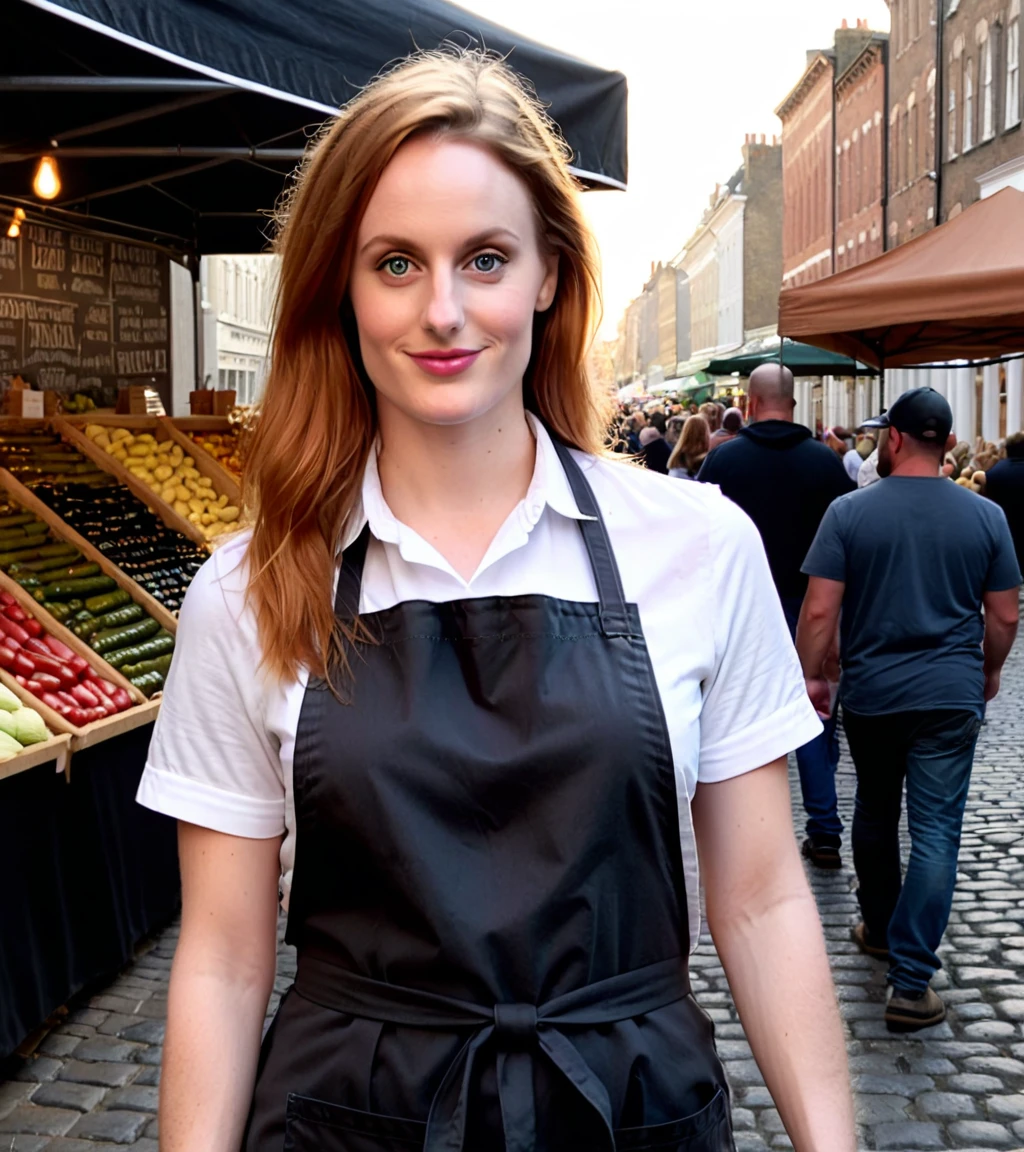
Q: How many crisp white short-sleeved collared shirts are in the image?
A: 1